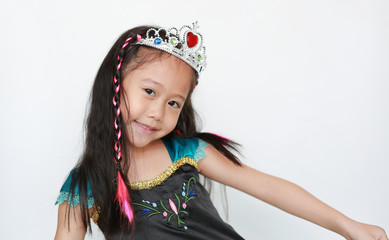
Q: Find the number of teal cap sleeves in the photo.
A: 2